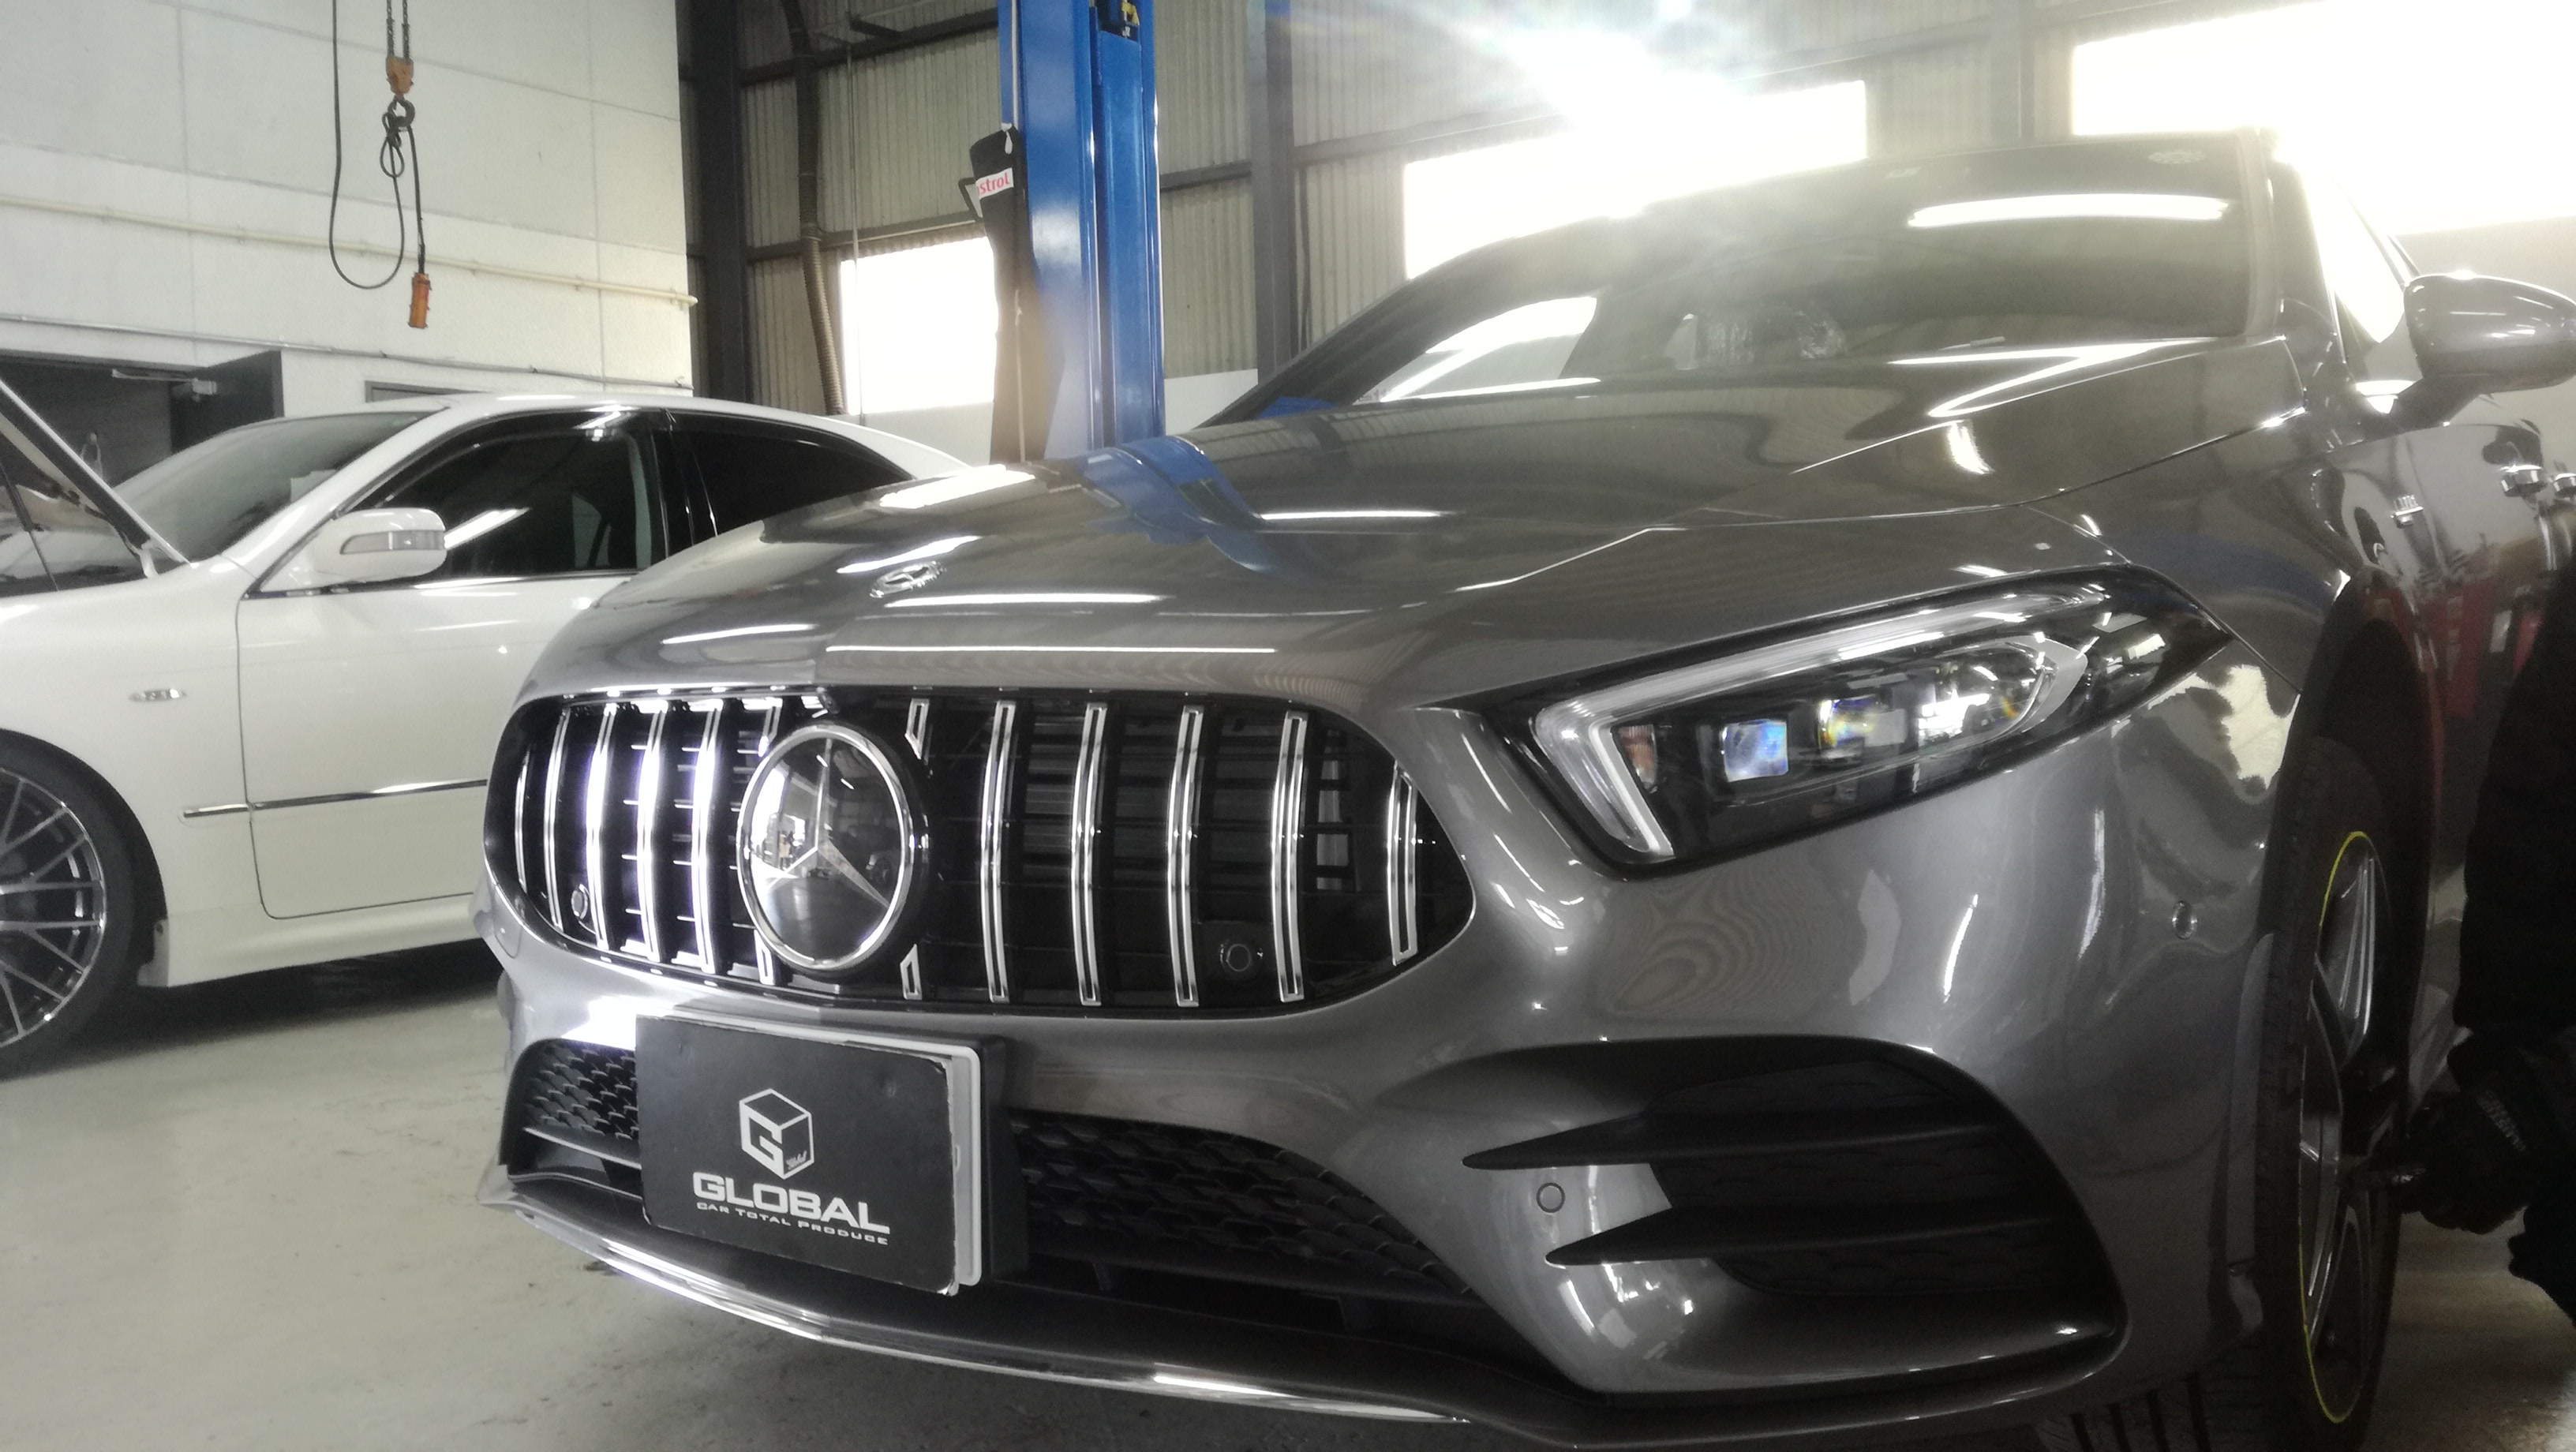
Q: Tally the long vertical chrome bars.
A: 10